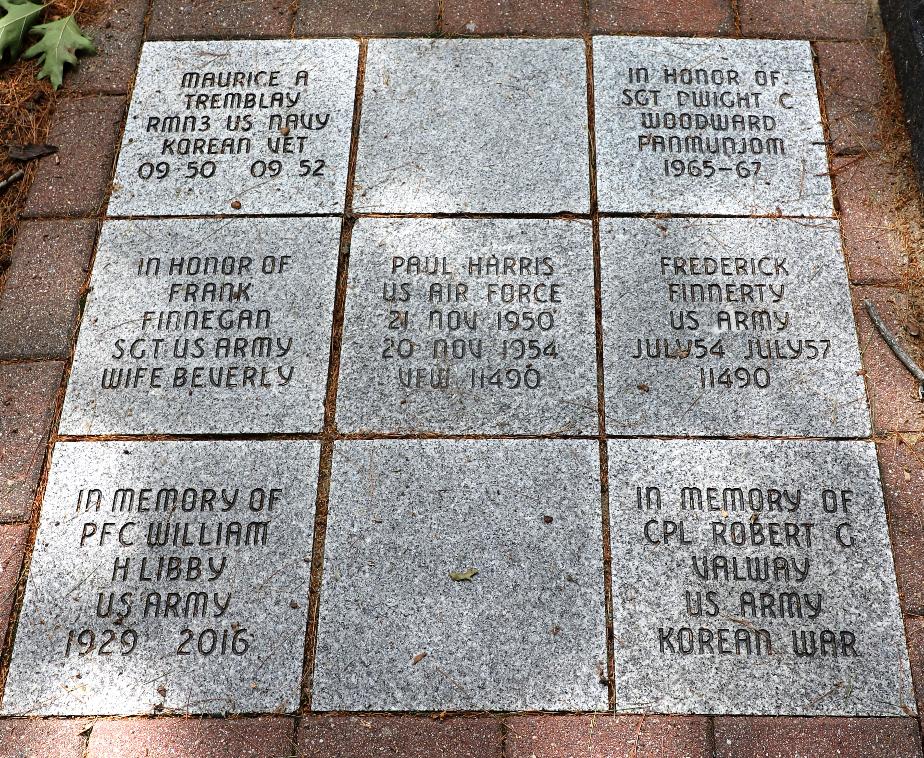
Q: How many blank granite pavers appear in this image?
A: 2